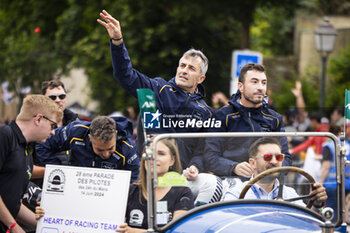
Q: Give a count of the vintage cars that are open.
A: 1